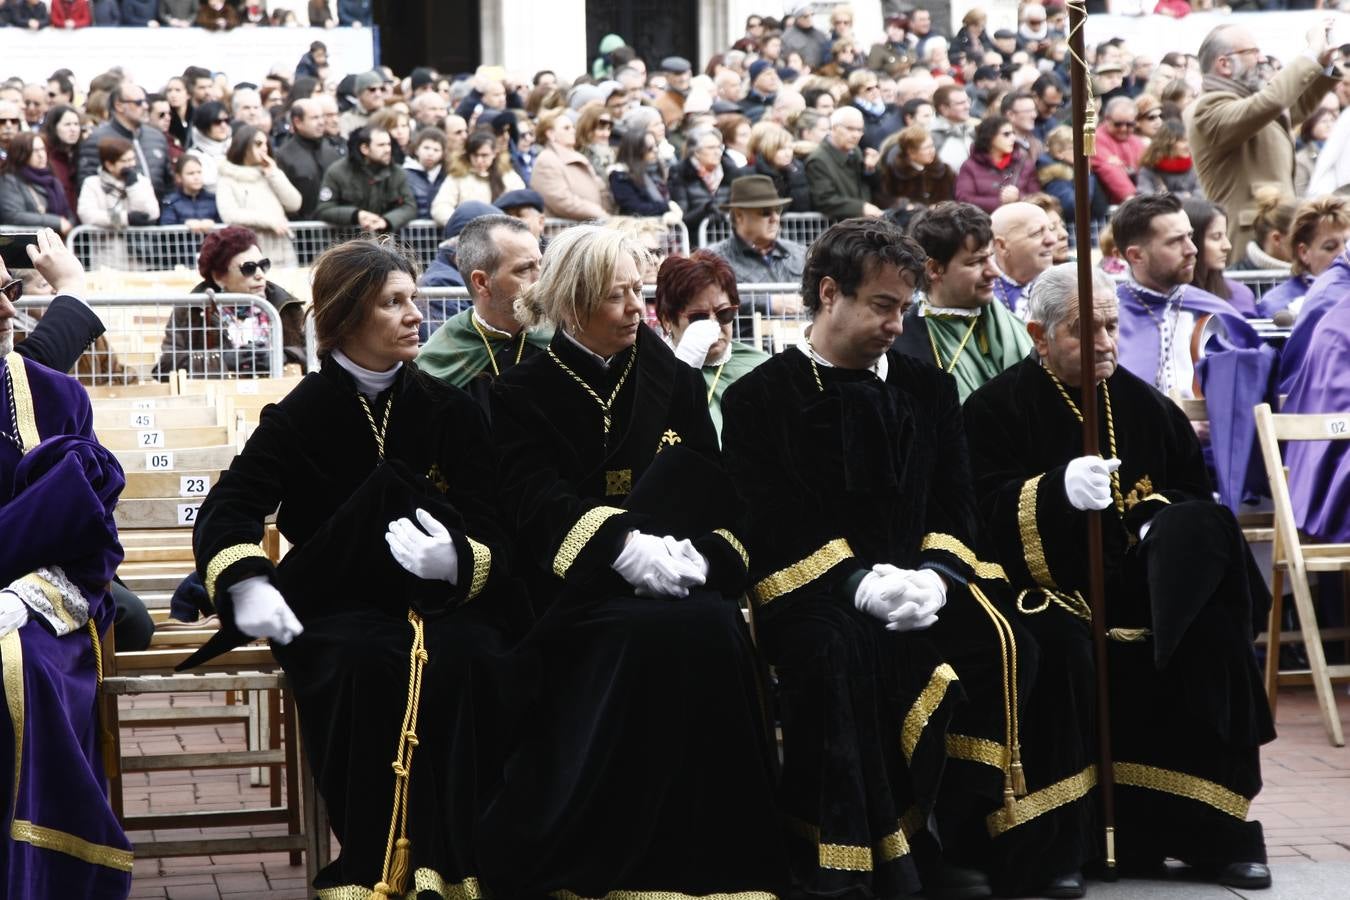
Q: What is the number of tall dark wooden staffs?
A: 1